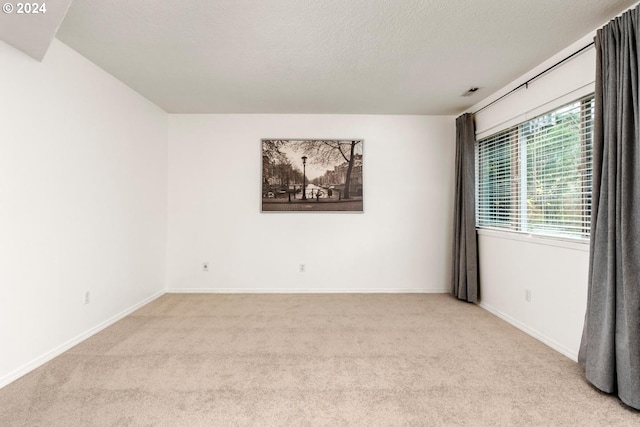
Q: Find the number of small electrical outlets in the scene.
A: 4